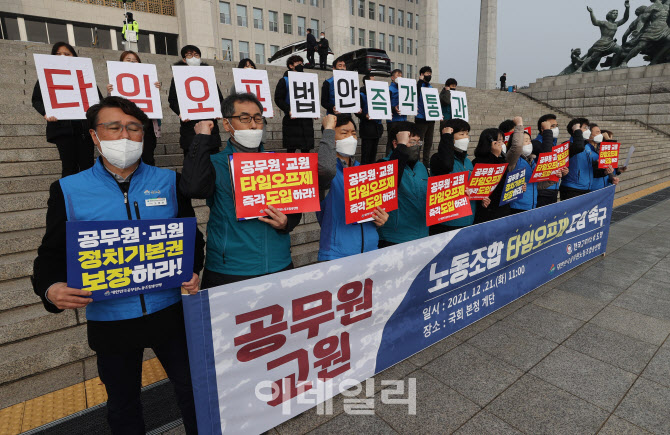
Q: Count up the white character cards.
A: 10